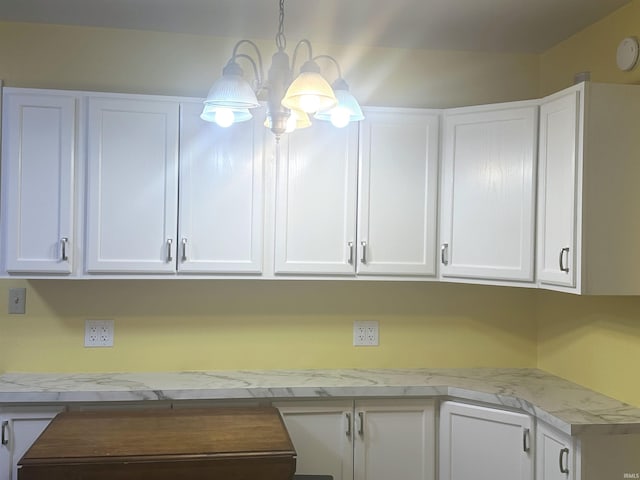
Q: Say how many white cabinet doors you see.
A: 12